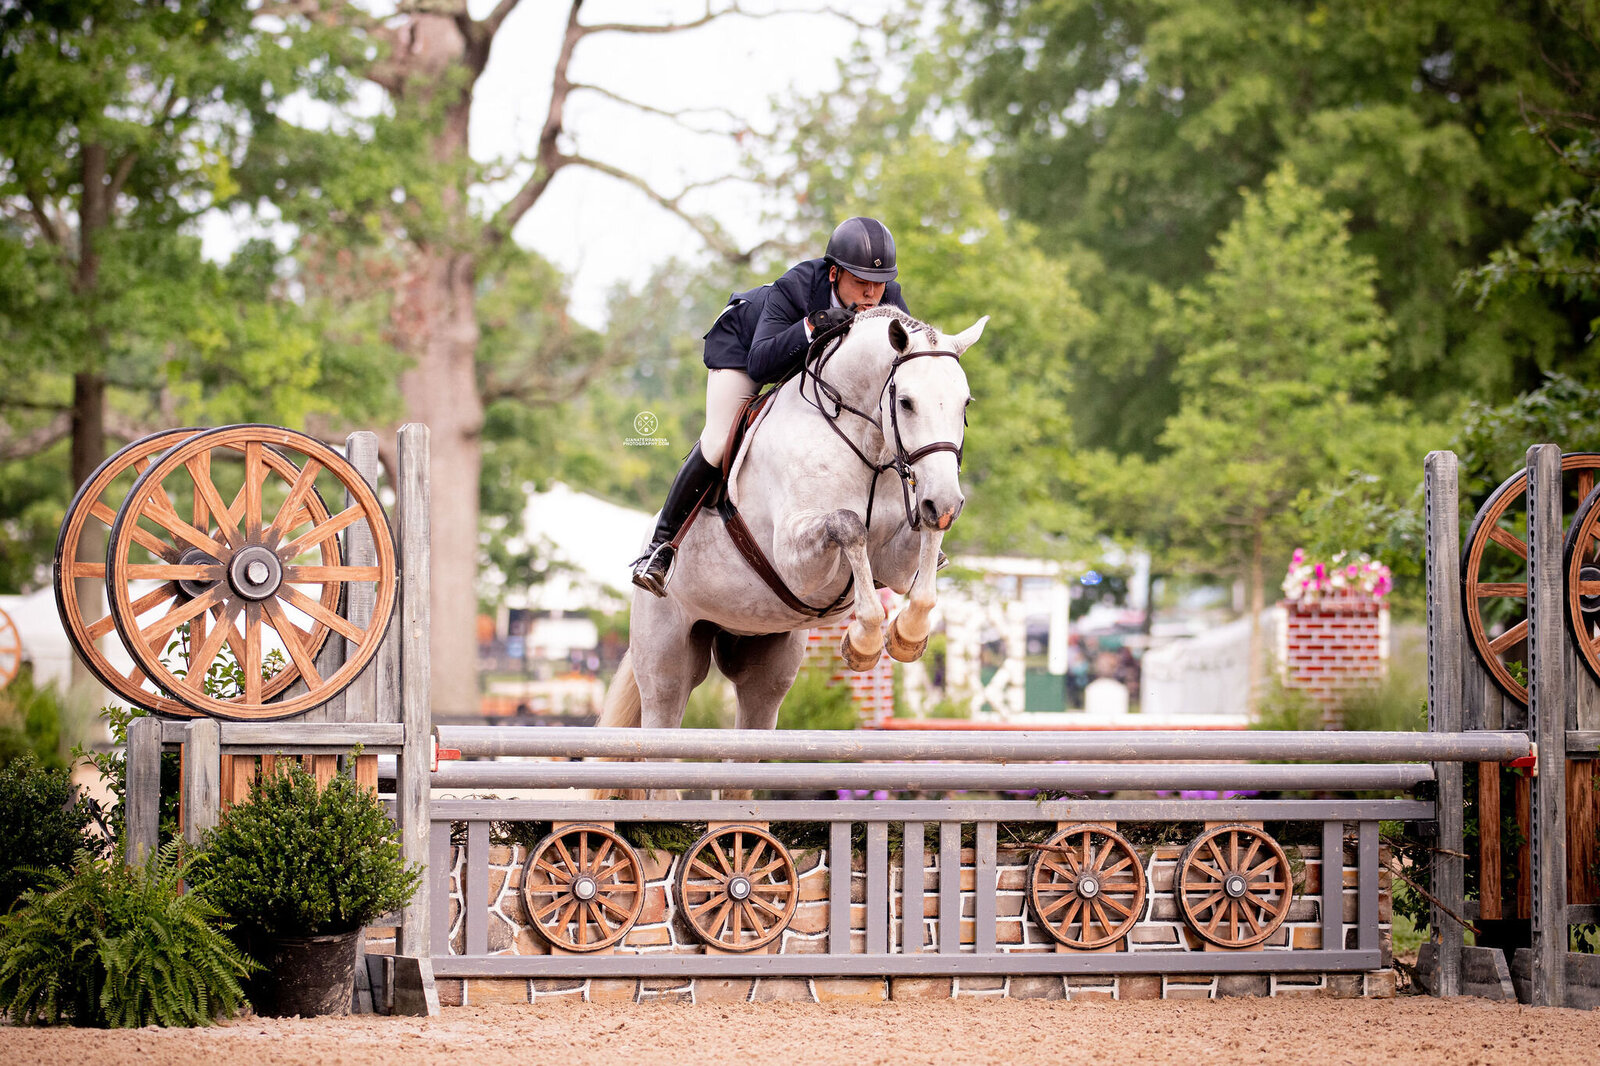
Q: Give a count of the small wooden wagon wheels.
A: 4